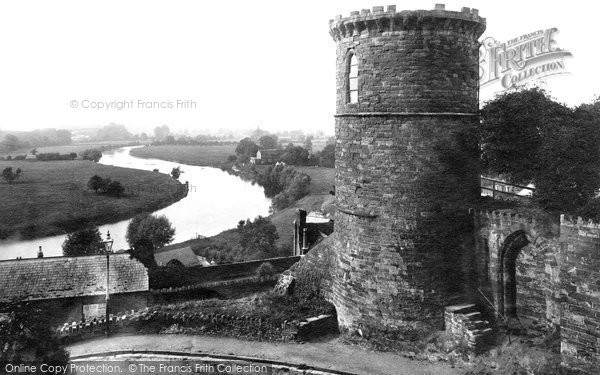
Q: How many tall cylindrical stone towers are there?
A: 1